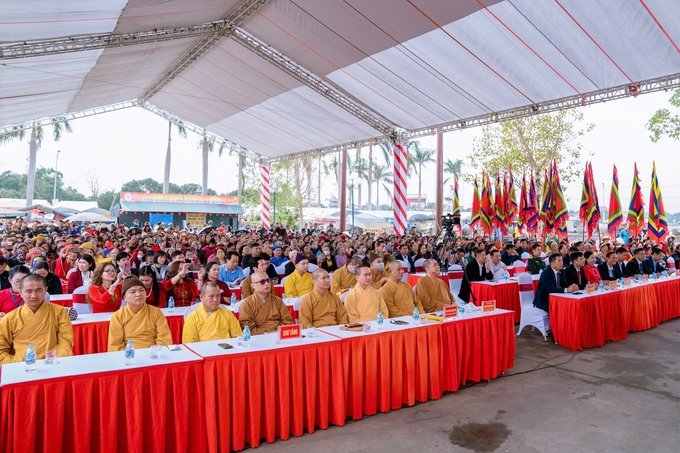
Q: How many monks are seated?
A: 11